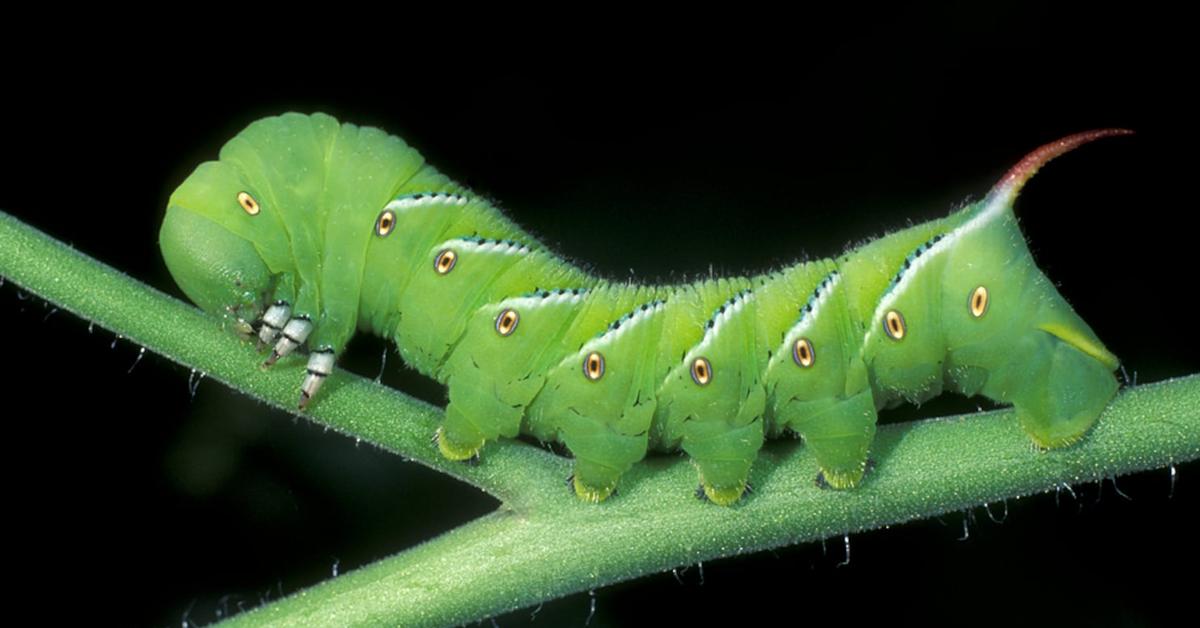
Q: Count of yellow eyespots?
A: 9